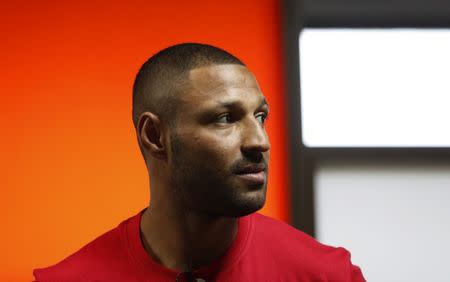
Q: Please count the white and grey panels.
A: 2